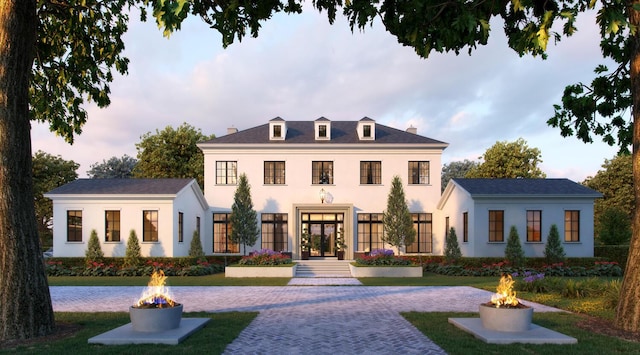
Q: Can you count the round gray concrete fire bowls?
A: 2